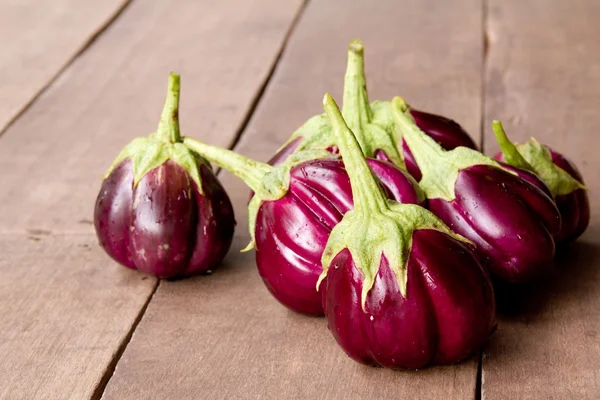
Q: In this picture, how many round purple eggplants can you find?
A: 6